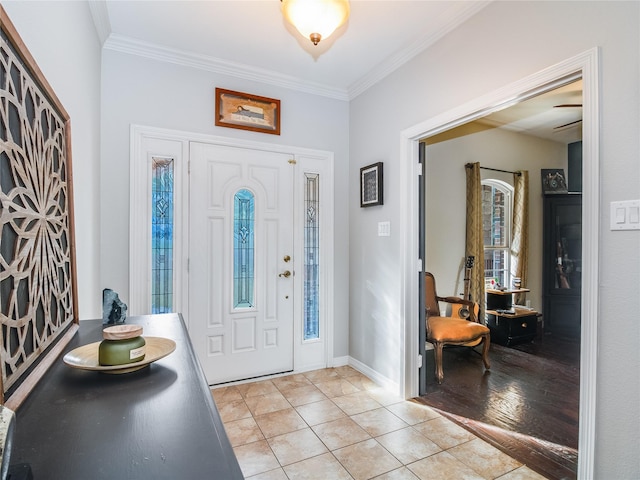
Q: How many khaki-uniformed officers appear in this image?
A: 0